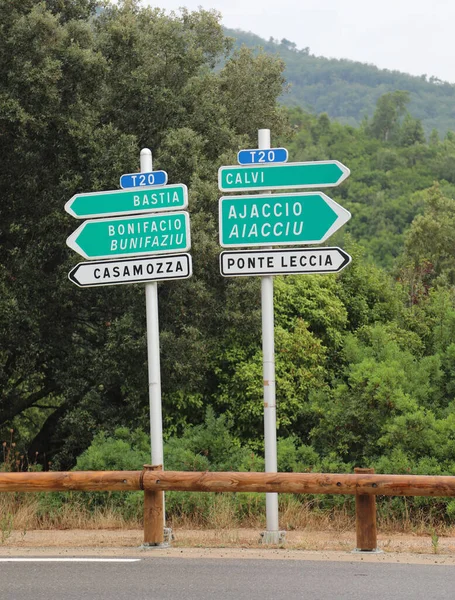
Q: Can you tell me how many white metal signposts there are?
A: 2